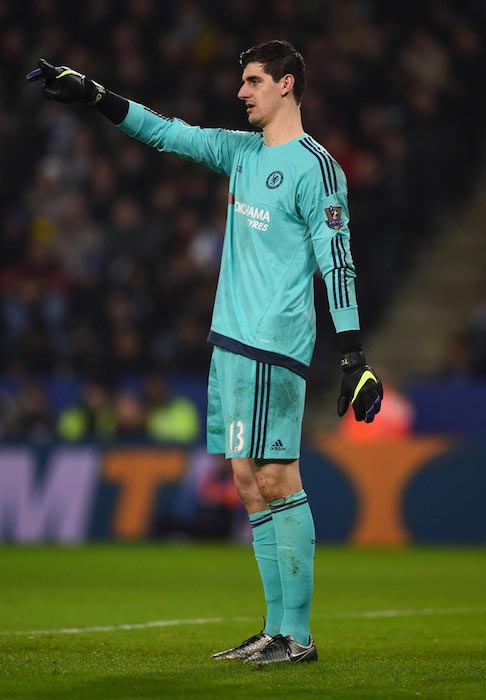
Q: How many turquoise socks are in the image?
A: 2